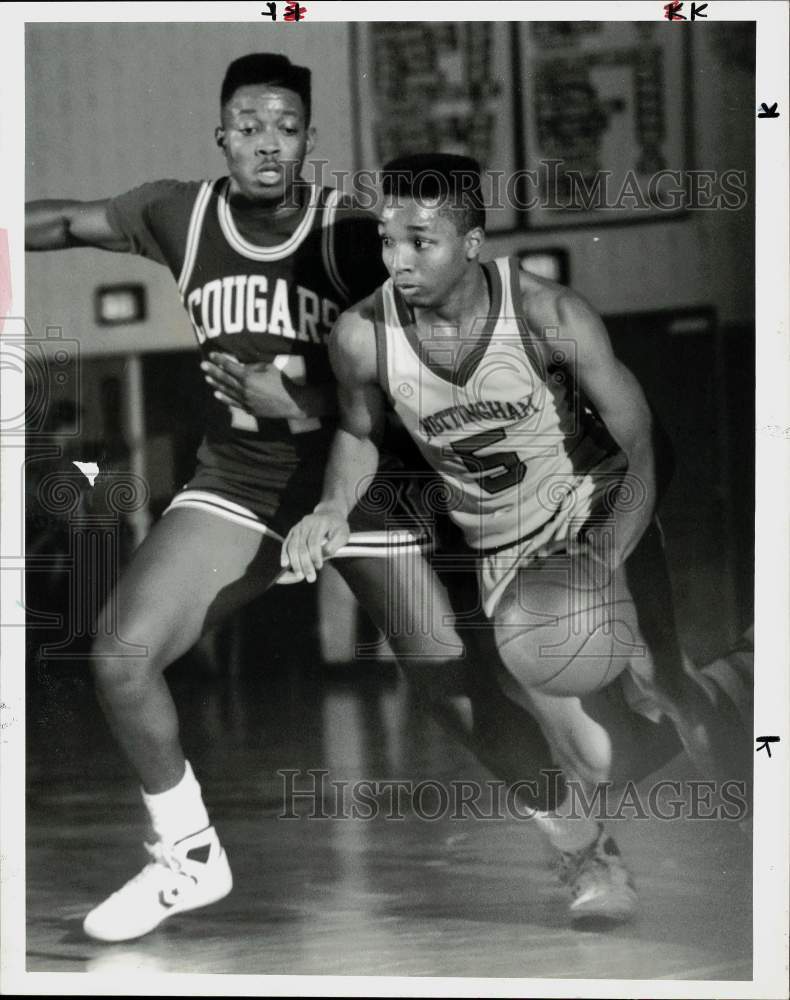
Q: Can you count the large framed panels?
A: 2